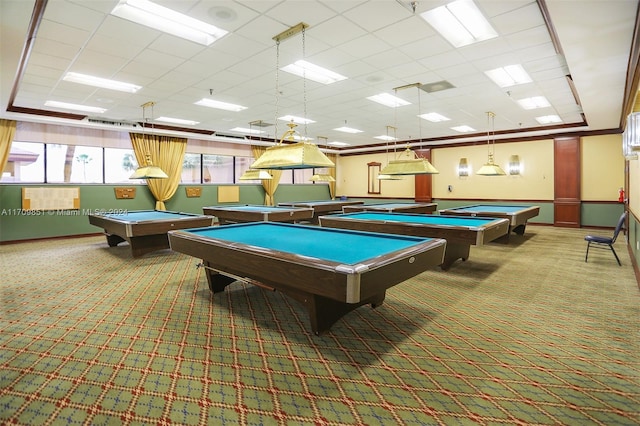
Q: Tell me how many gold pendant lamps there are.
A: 7